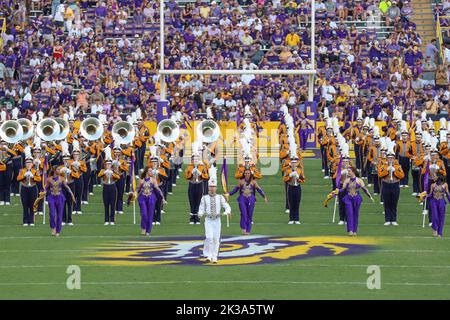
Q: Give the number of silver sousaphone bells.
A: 8